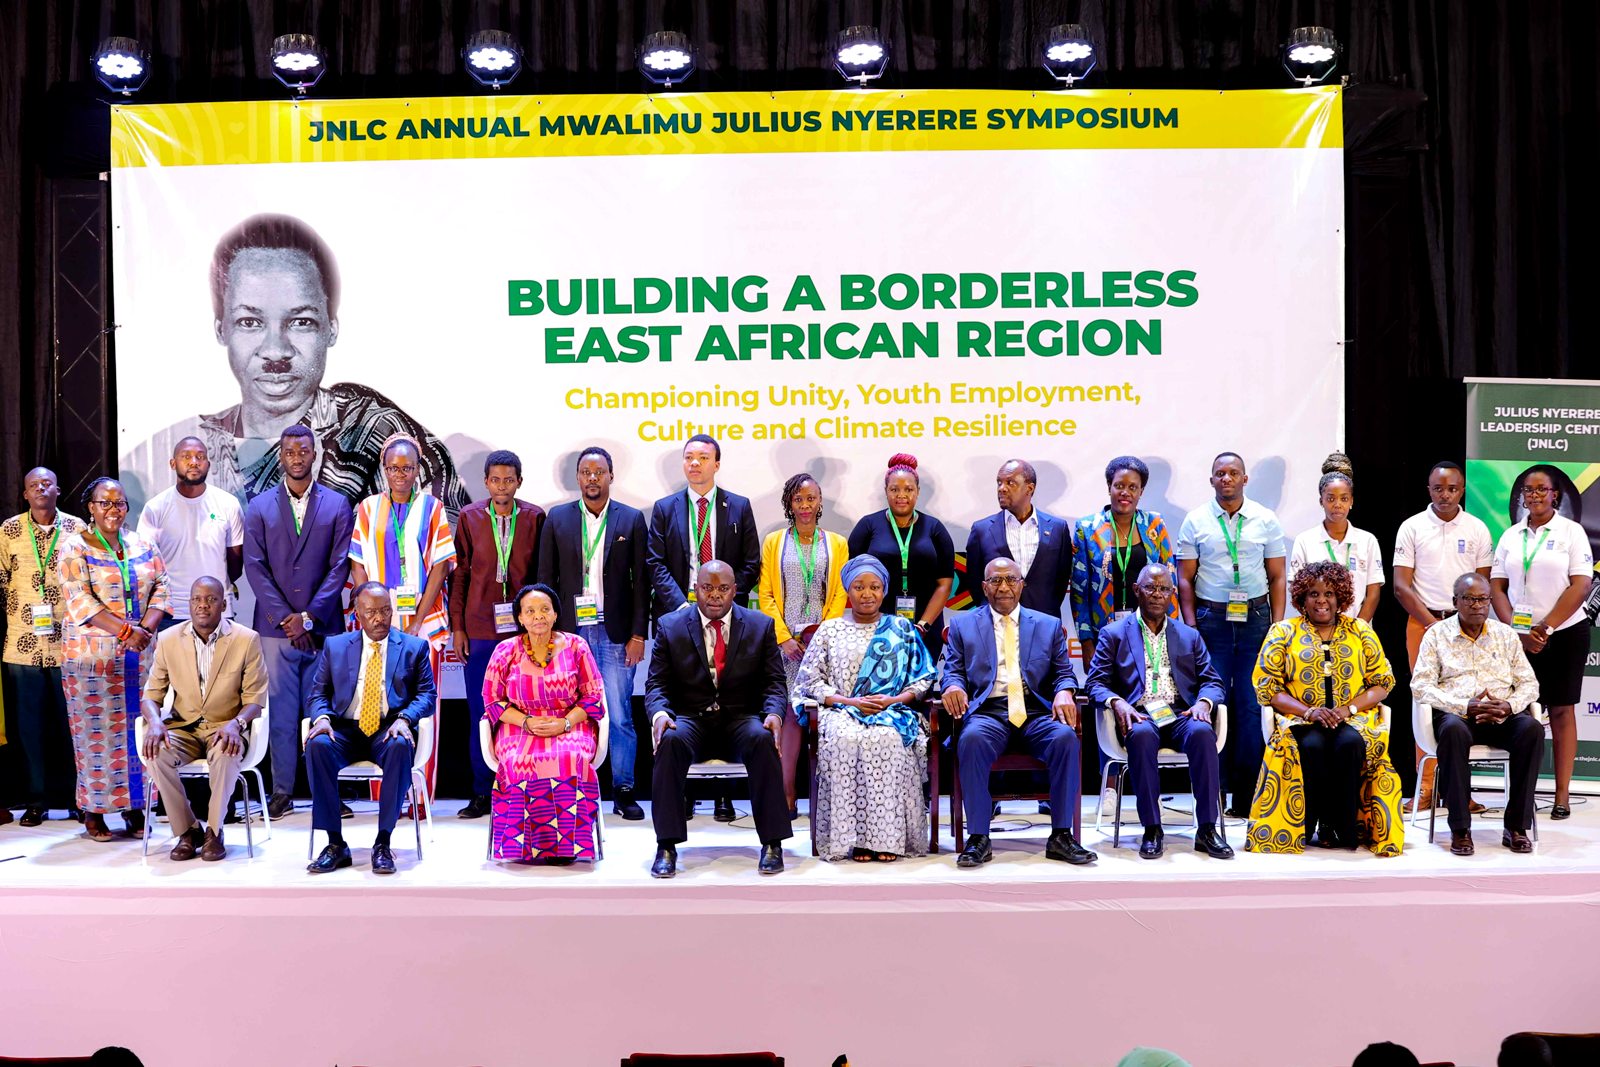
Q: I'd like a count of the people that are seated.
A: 9